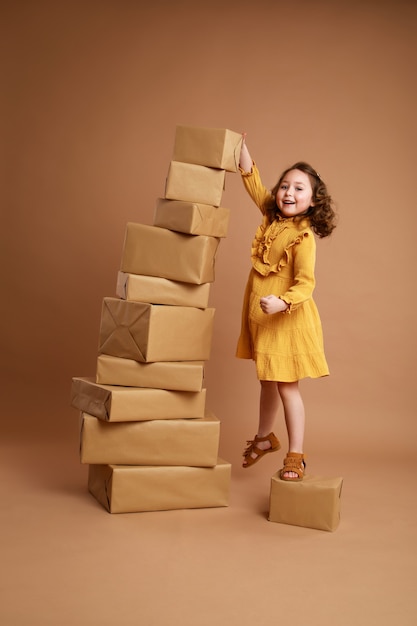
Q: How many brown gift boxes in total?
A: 11